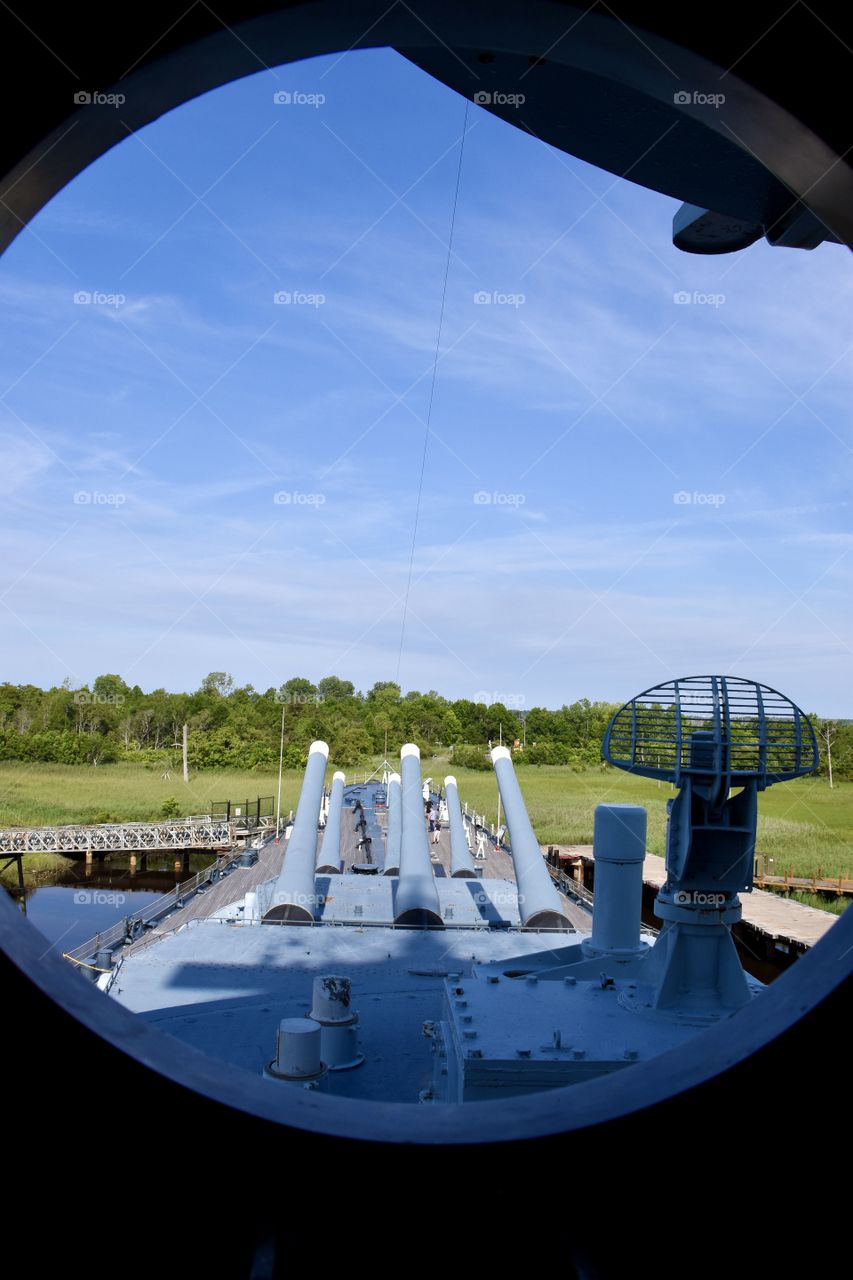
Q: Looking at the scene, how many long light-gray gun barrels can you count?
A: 6